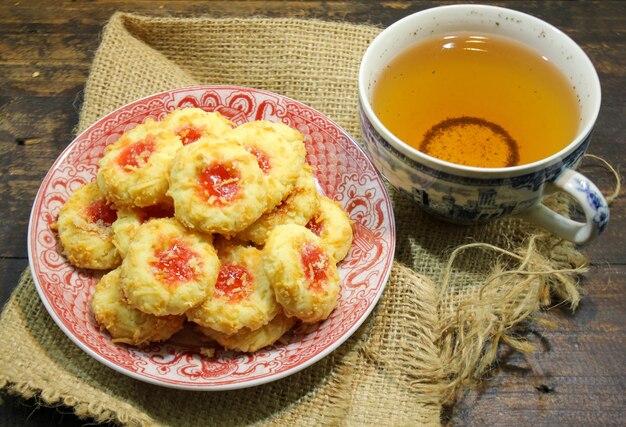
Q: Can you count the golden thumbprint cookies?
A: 13